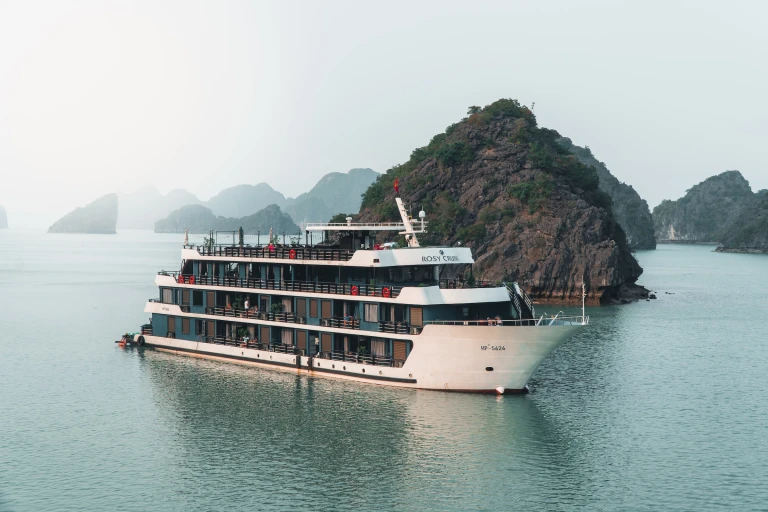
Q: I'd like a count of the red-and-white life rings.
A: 5